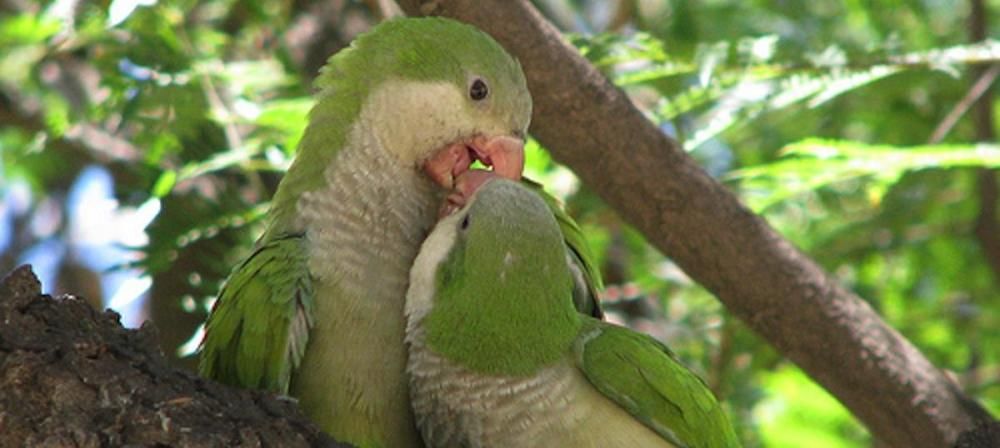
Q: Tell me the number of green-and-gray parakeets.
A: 2